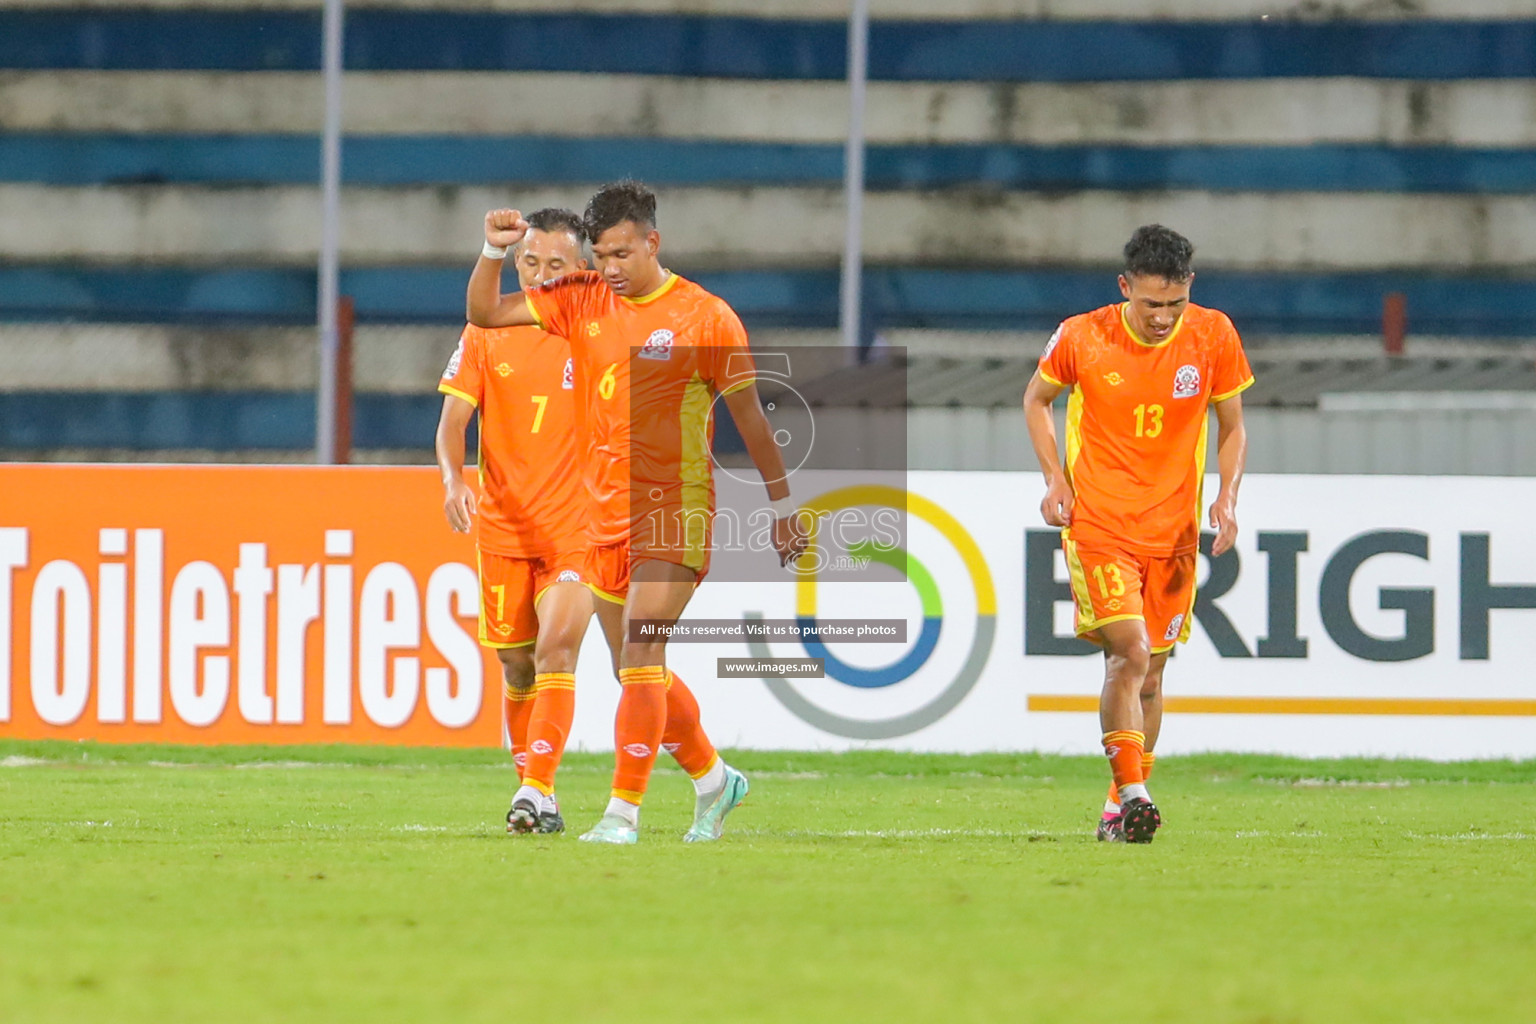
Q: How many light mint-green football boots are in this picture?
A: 2